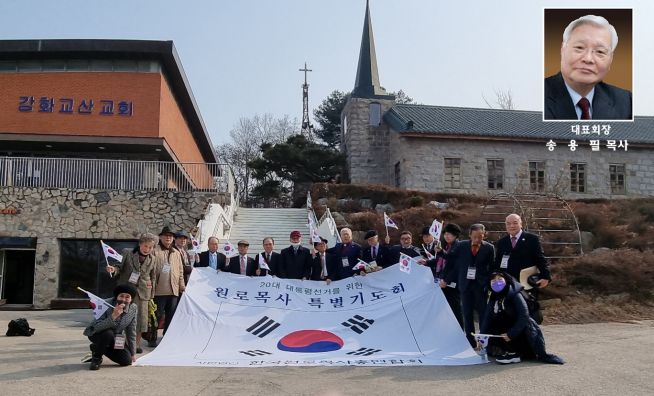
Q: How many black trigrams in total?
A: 4